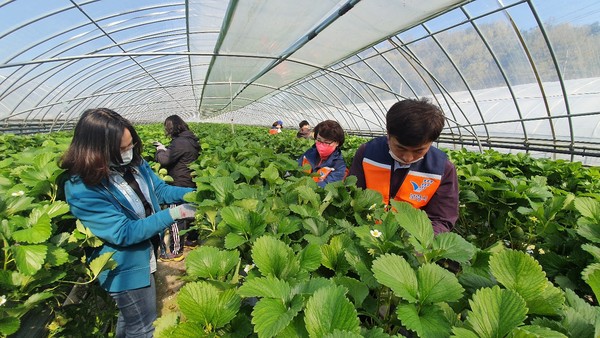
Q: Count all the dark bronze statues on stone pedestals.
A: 0